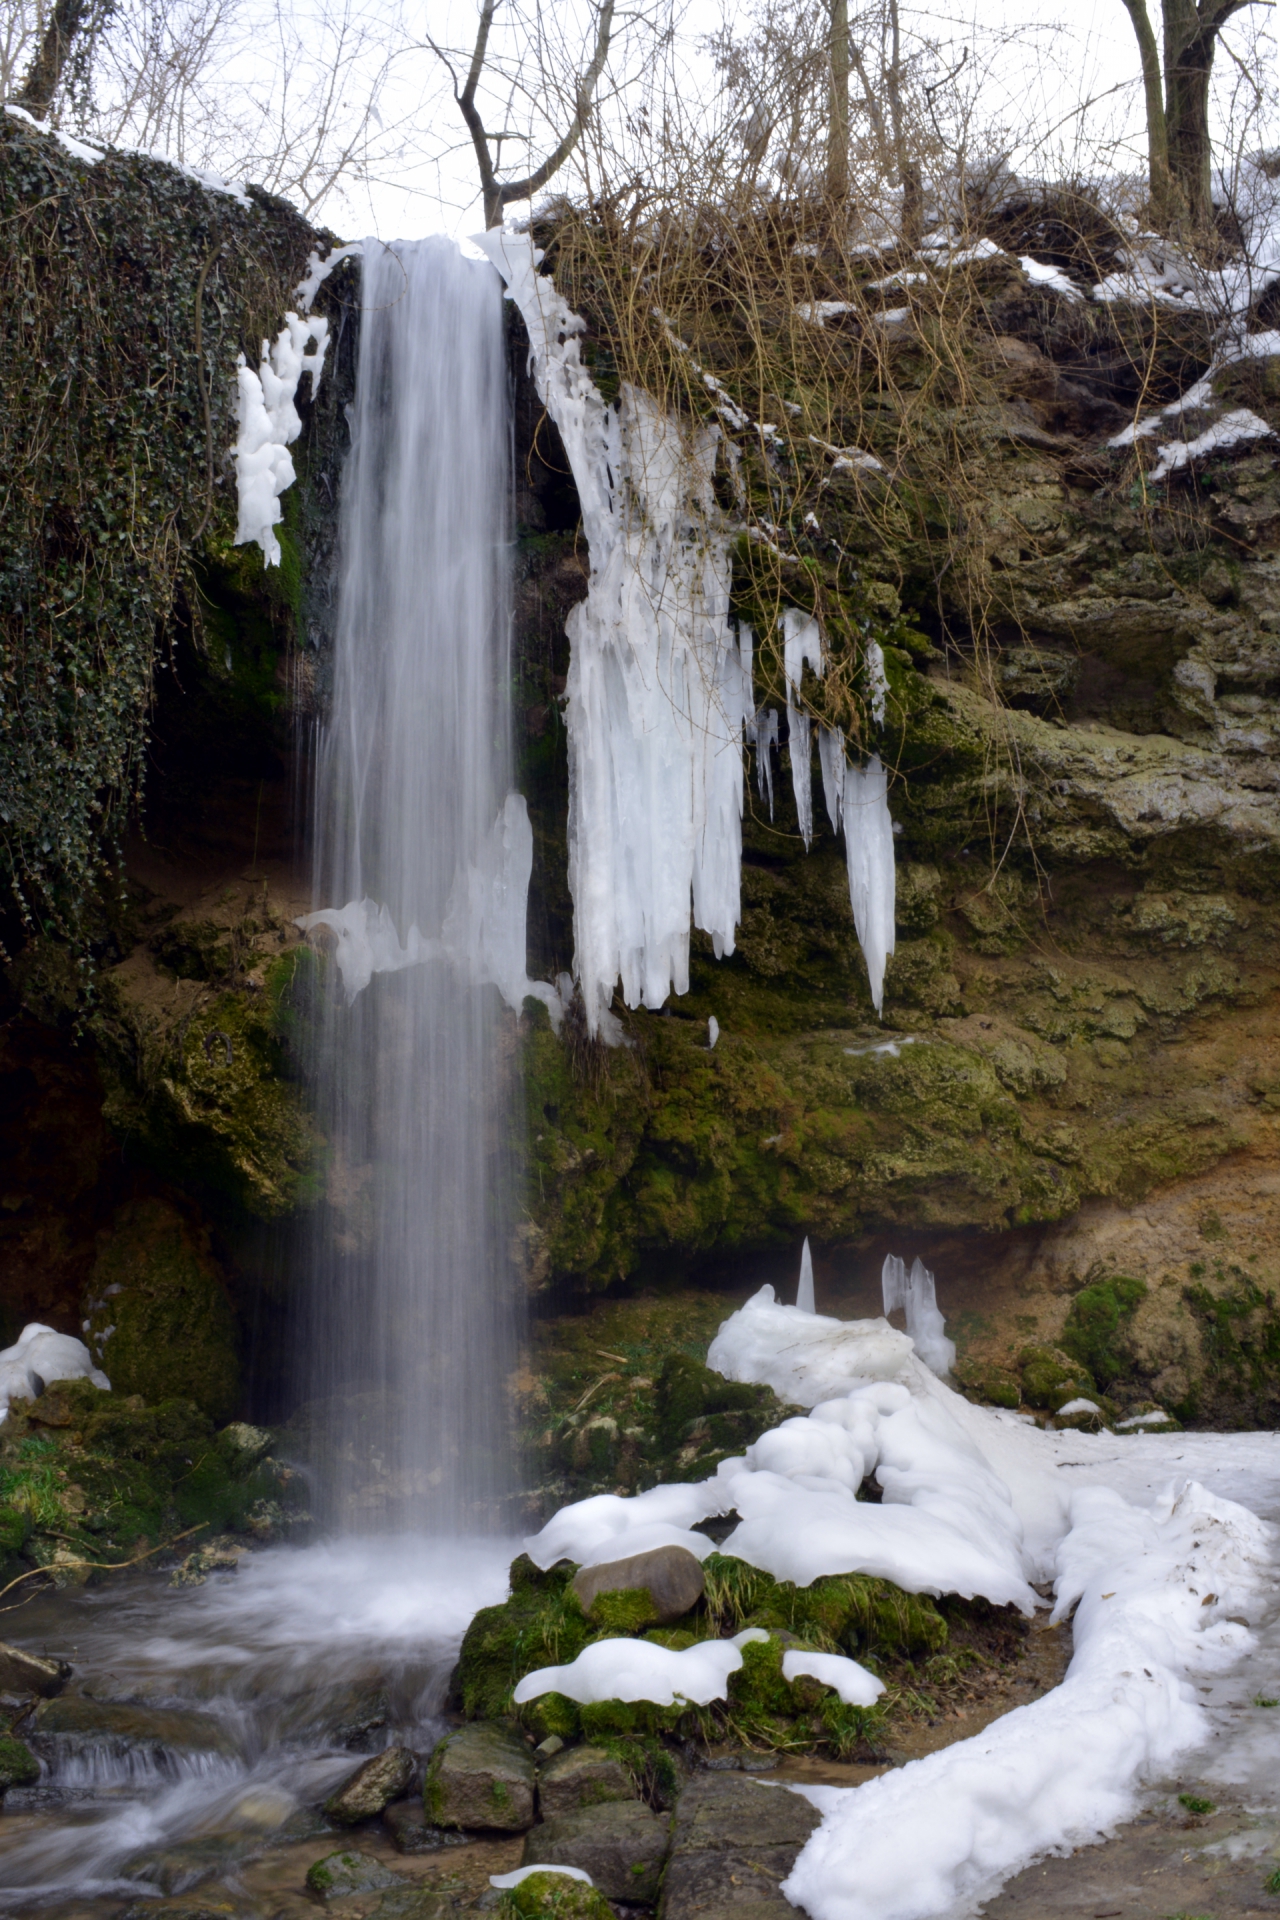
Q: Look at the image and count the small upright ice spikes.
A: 3